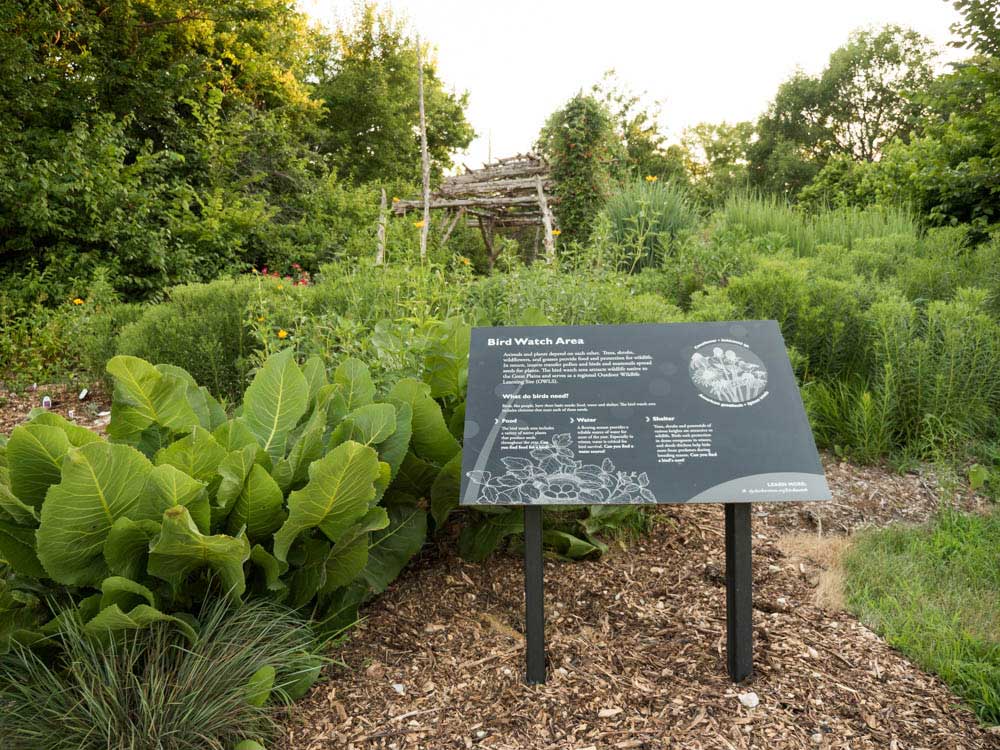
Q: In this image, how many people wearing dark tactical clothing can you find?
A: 0